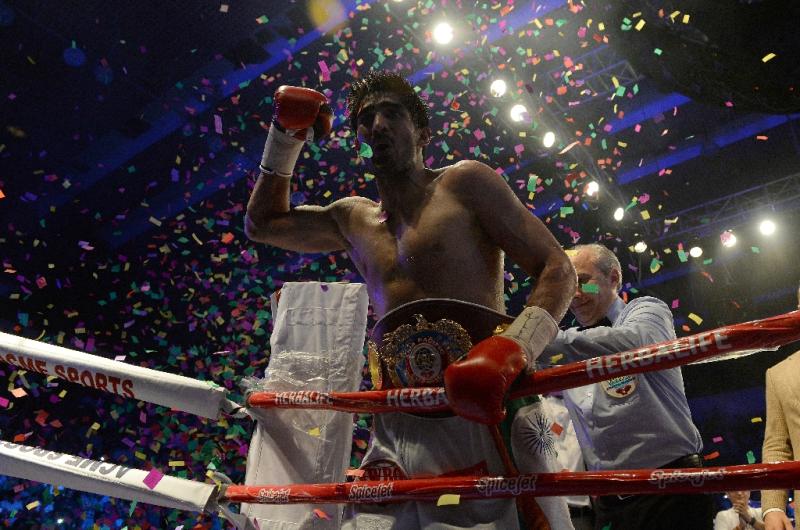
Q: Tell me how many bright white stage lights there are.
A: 10